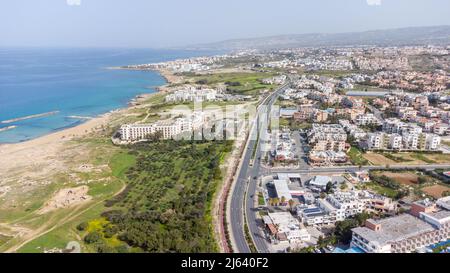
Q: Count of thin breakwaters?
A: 3